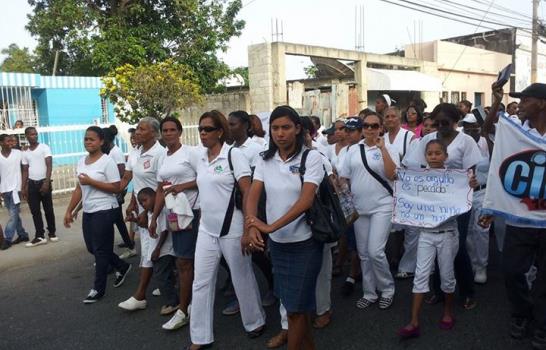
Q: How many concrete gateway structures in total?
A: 1